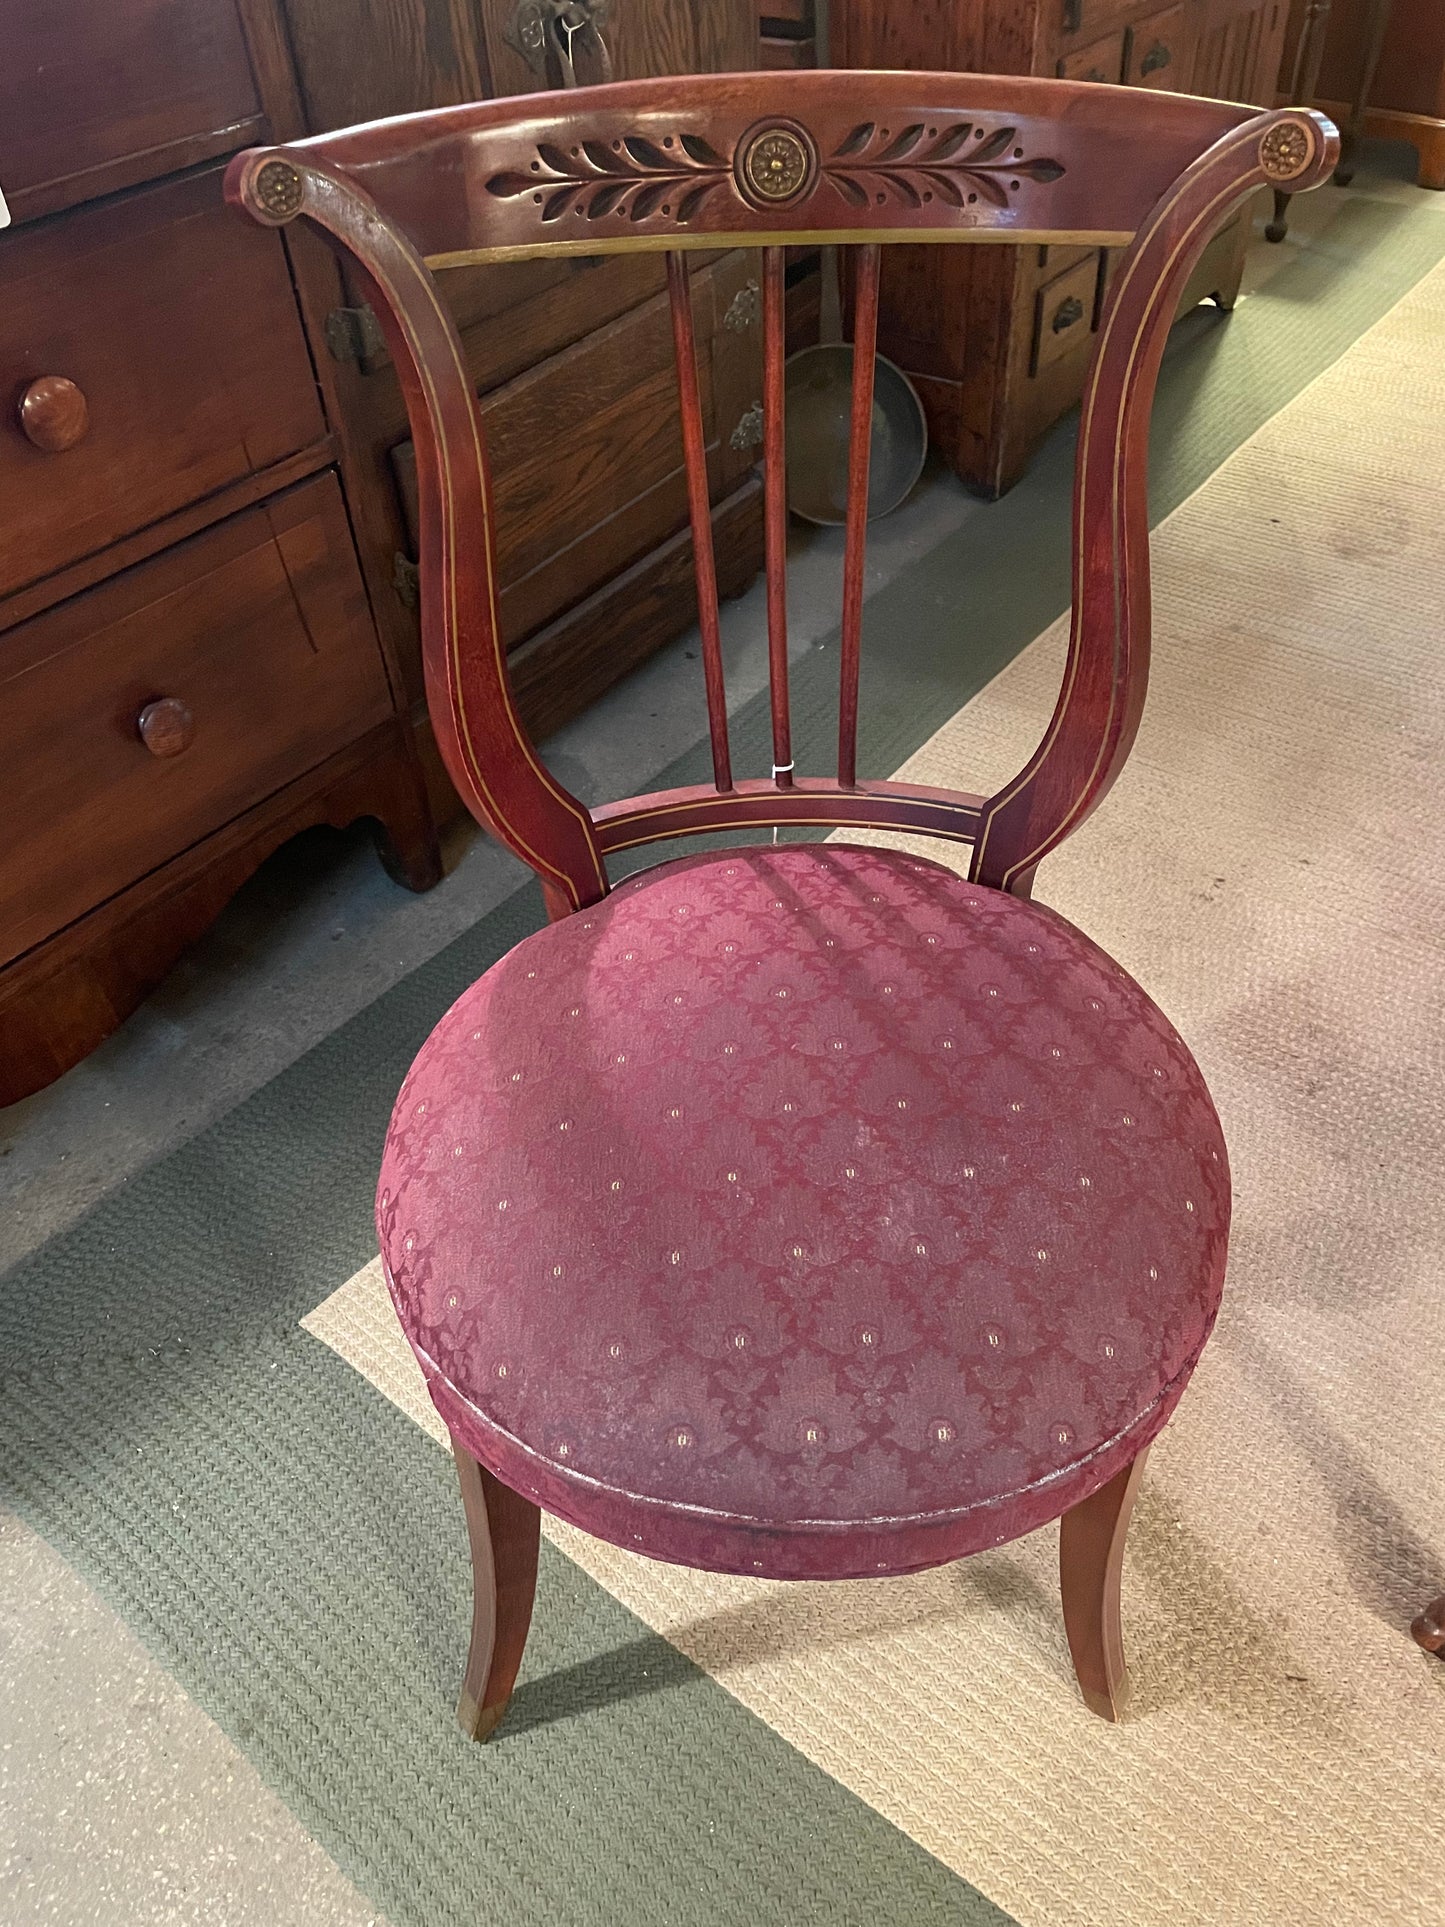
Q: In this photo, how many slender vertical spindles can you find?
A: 3